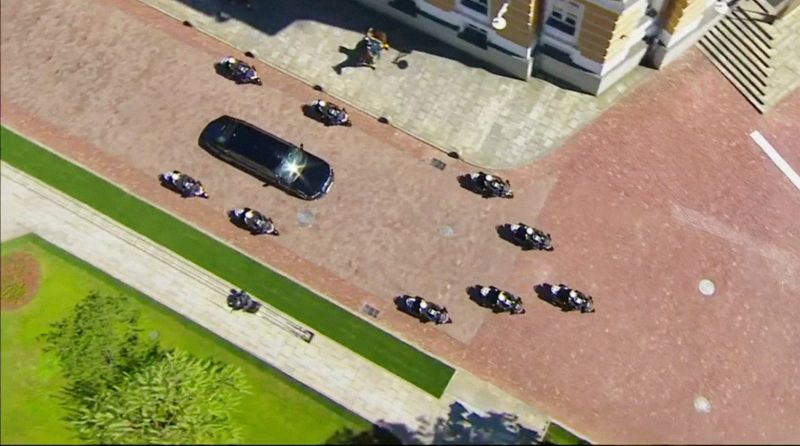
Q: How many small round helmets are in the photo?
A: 9